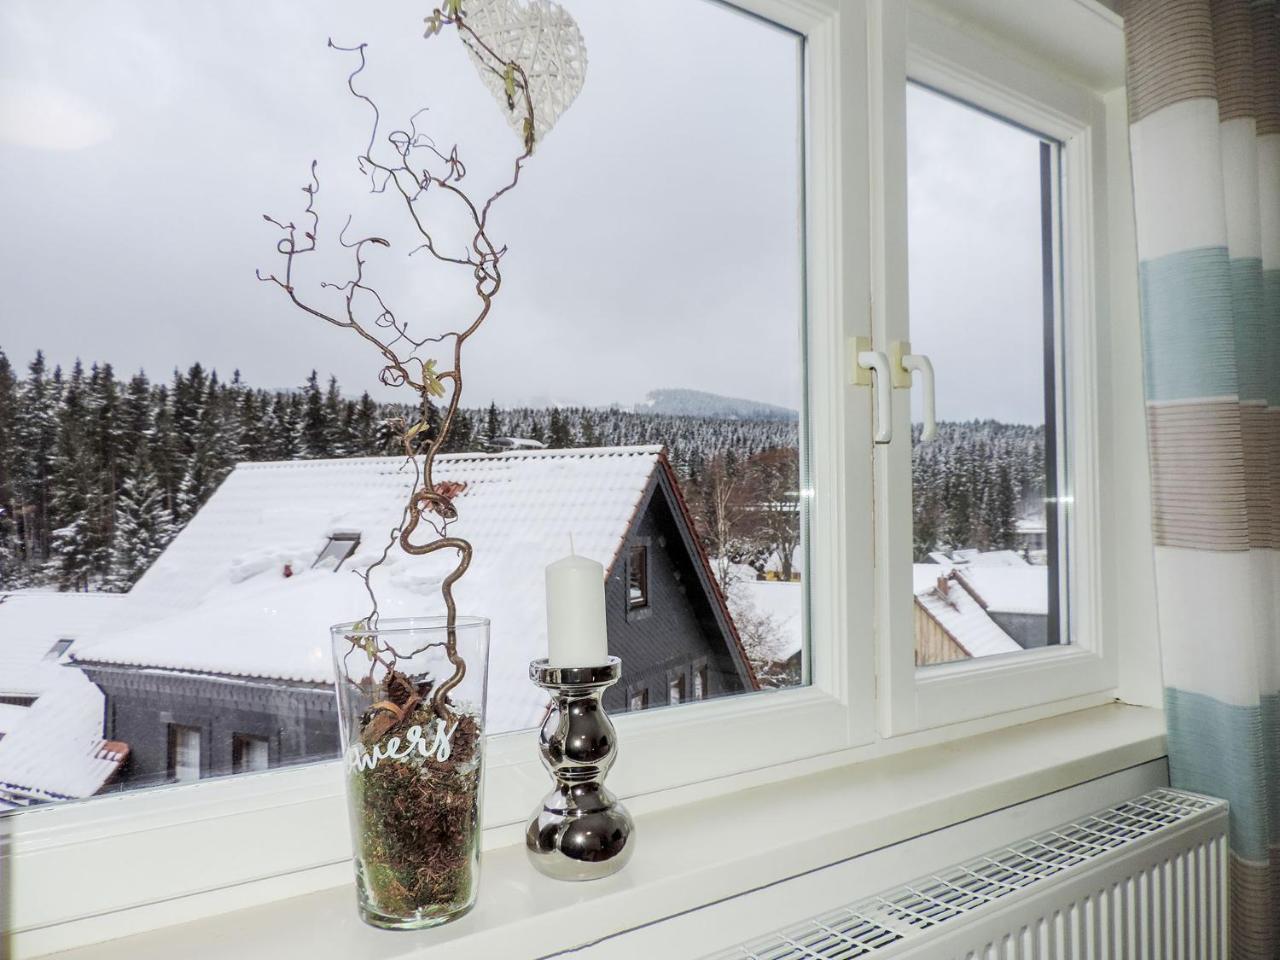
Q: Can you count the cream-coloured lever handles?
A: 2